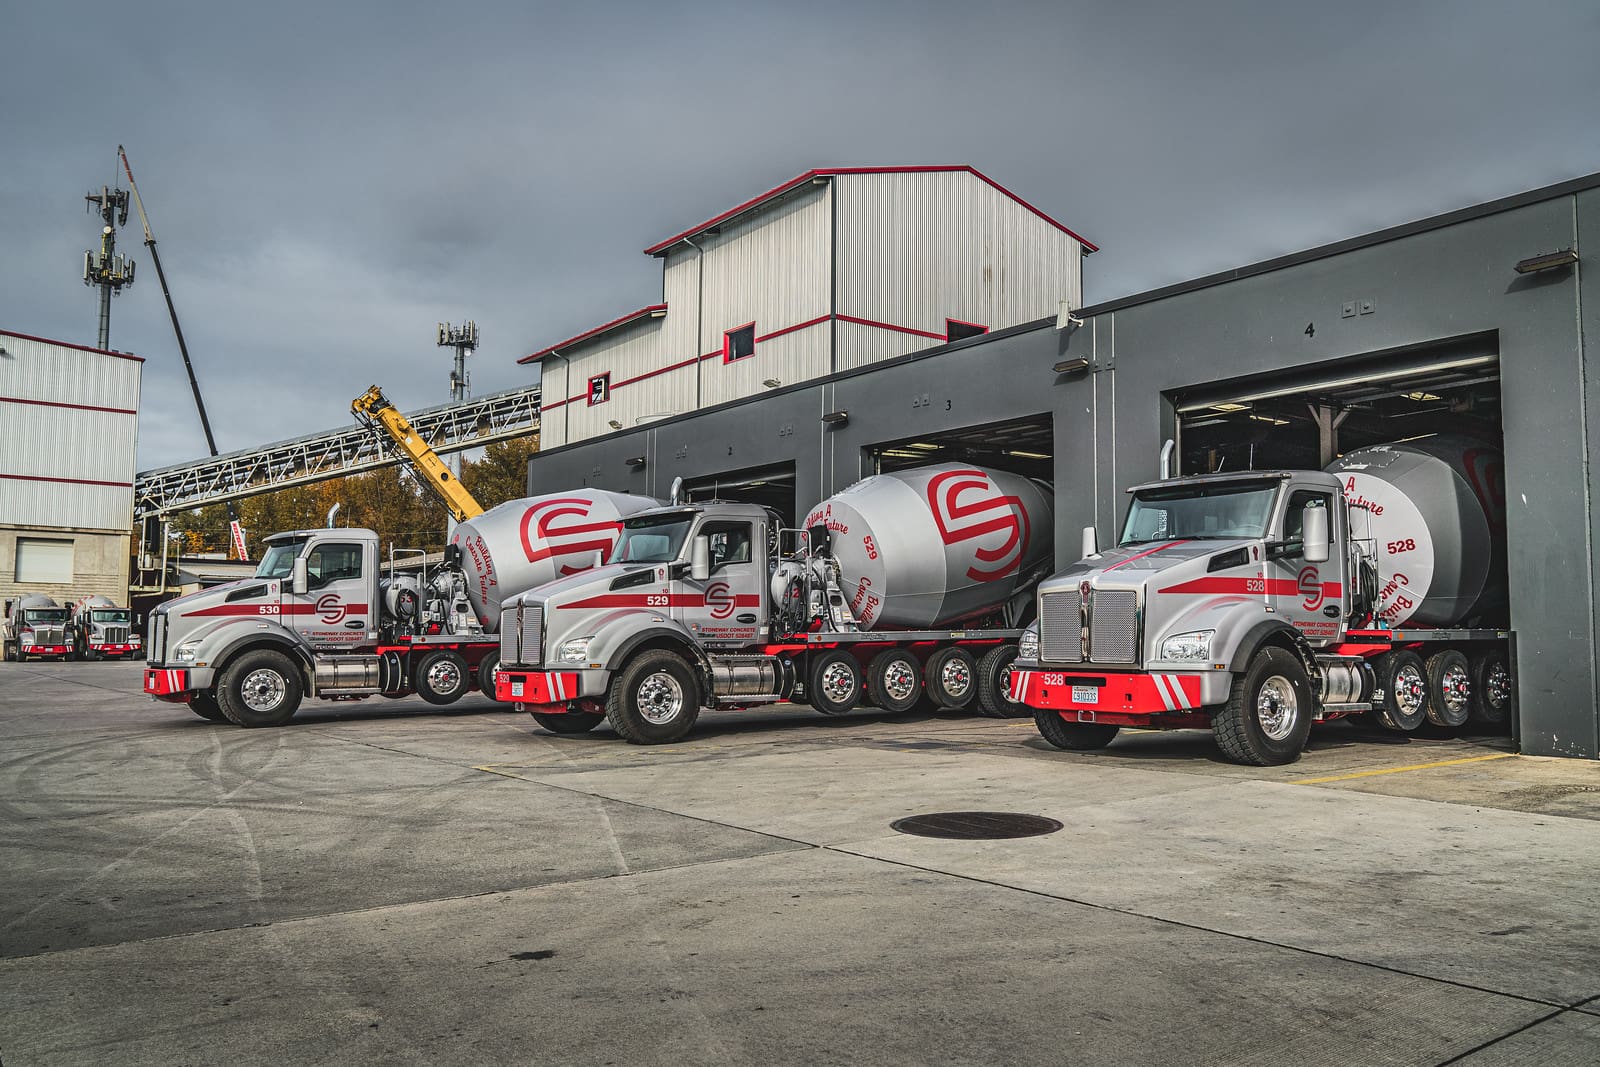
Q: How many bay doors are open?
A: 3